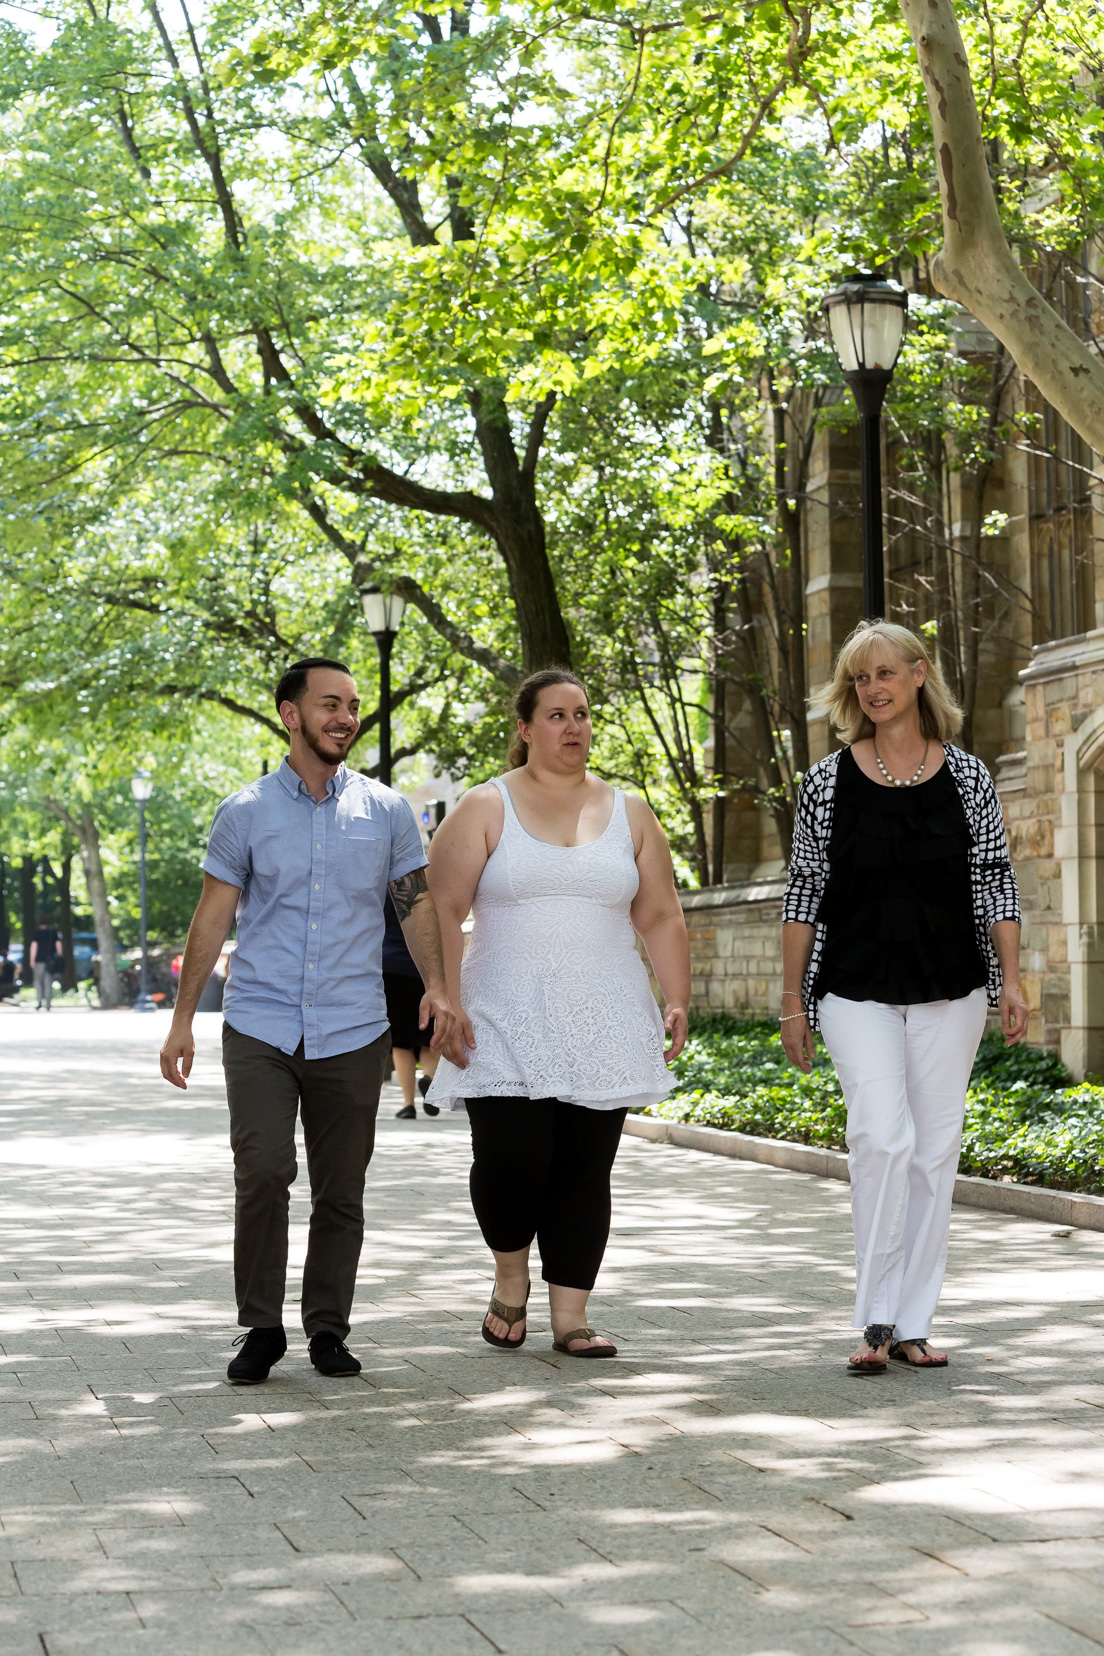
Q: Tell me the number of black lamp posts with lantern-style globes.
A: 3